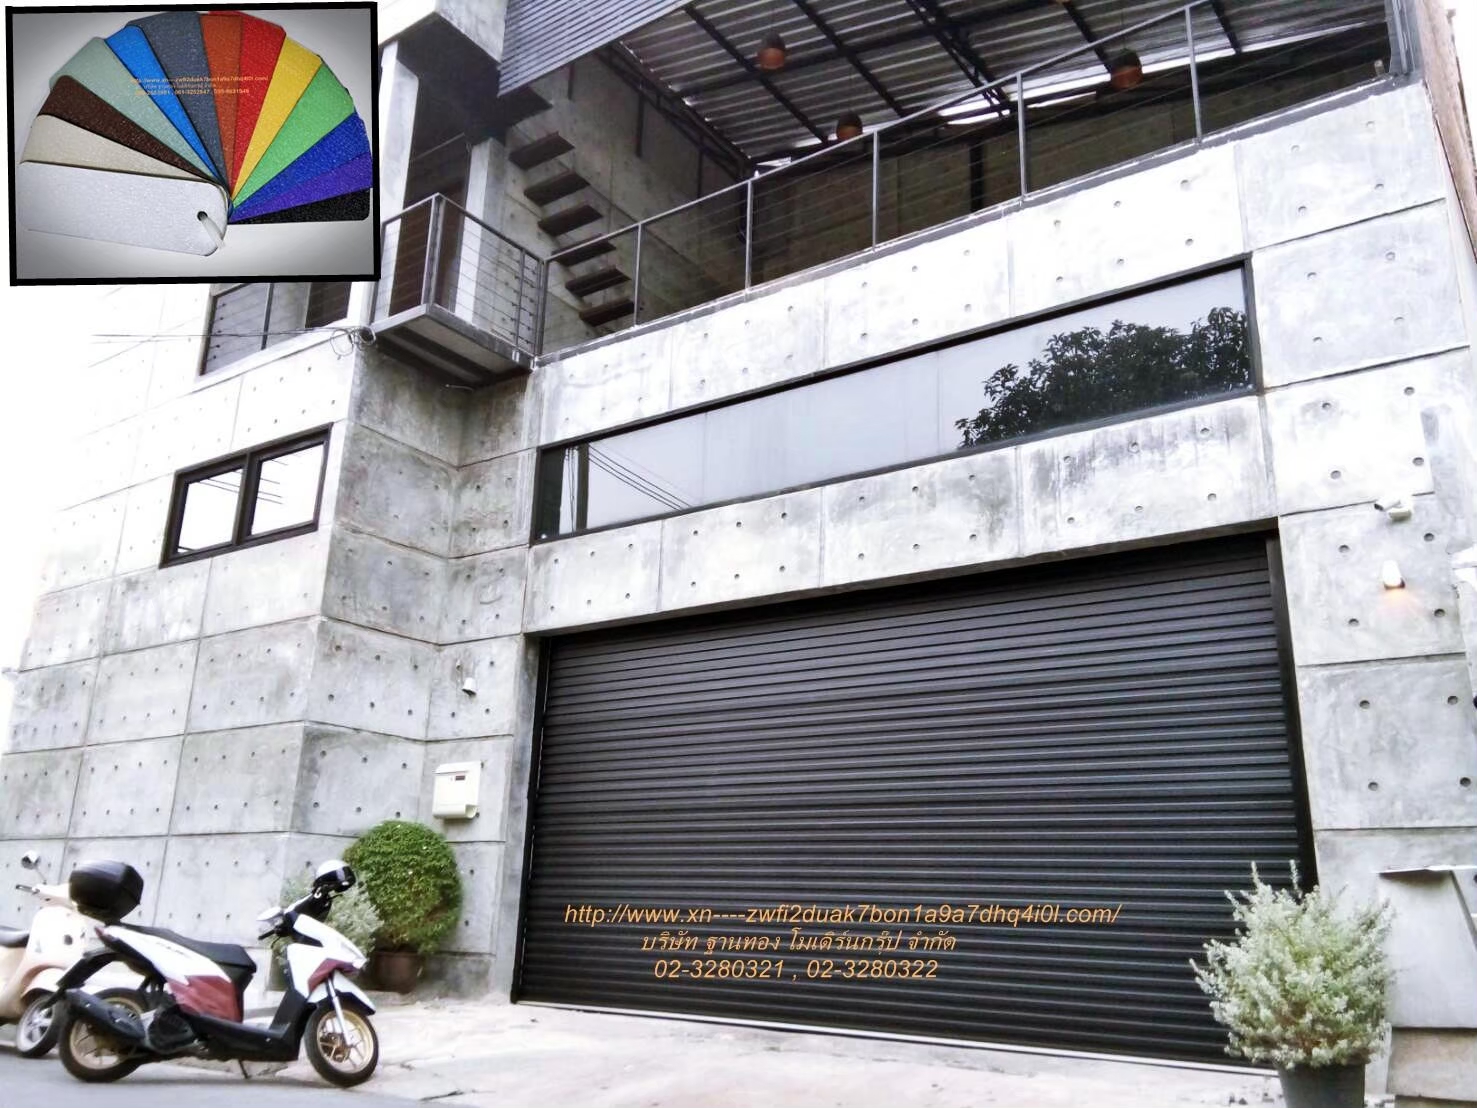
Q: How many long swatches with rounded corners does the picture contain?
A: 13